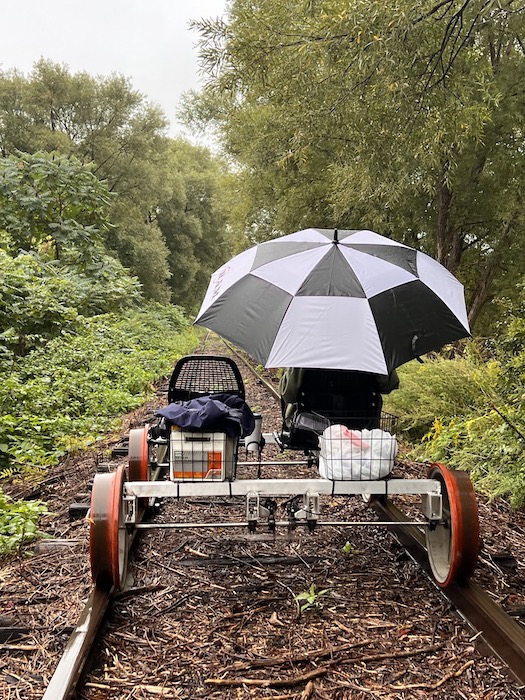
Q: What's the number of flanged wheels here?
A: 4